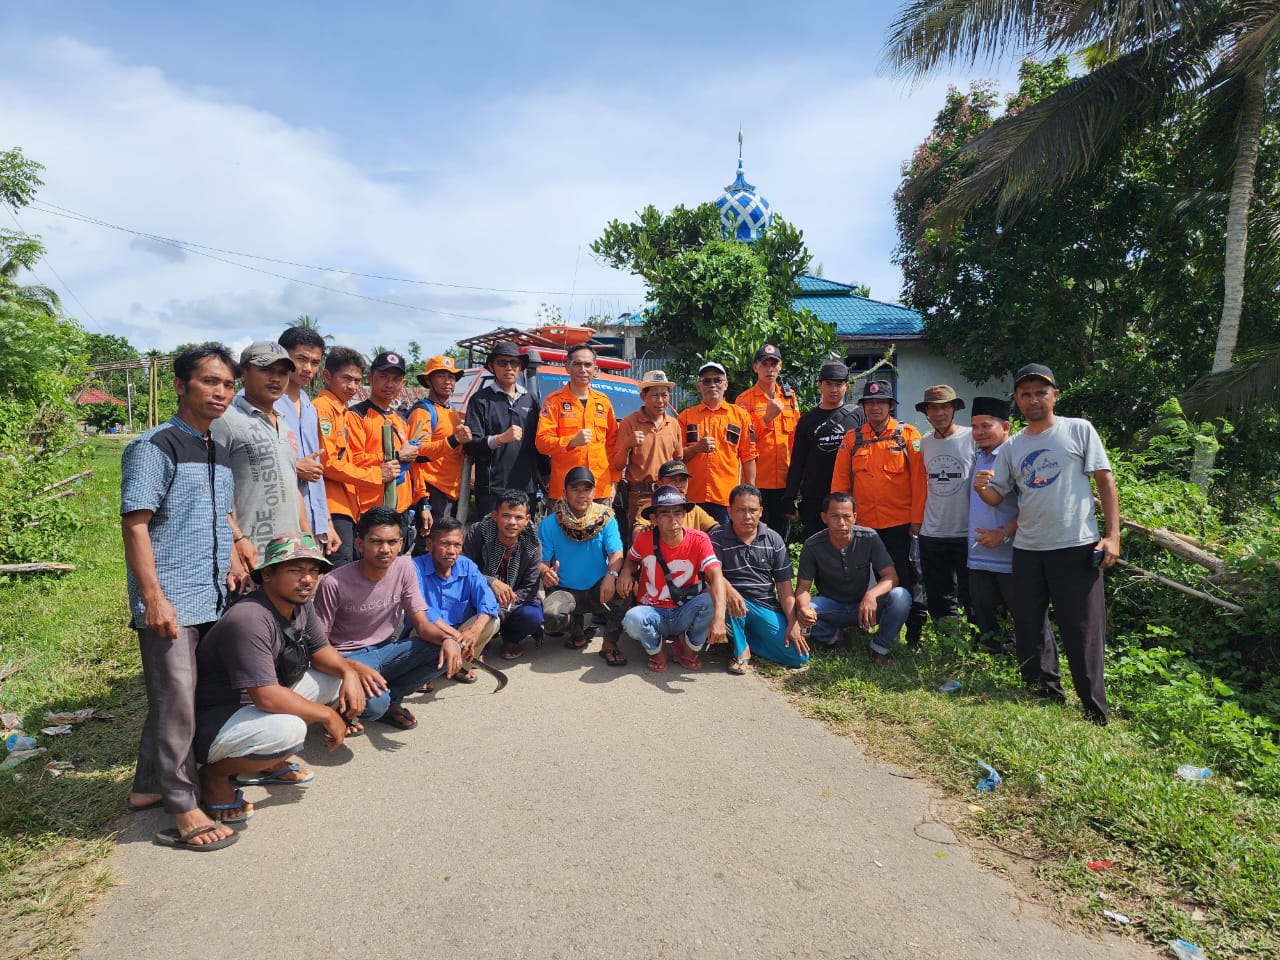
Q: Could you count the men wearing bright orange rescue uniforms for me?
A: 7